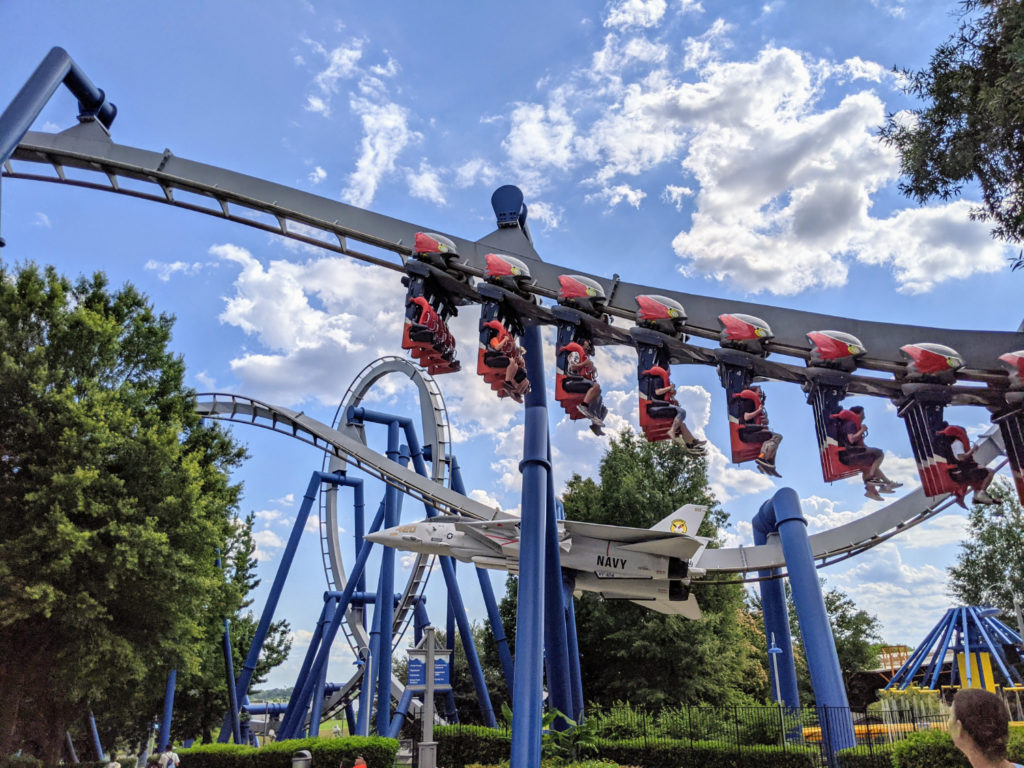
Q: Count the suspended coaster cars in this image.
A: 8